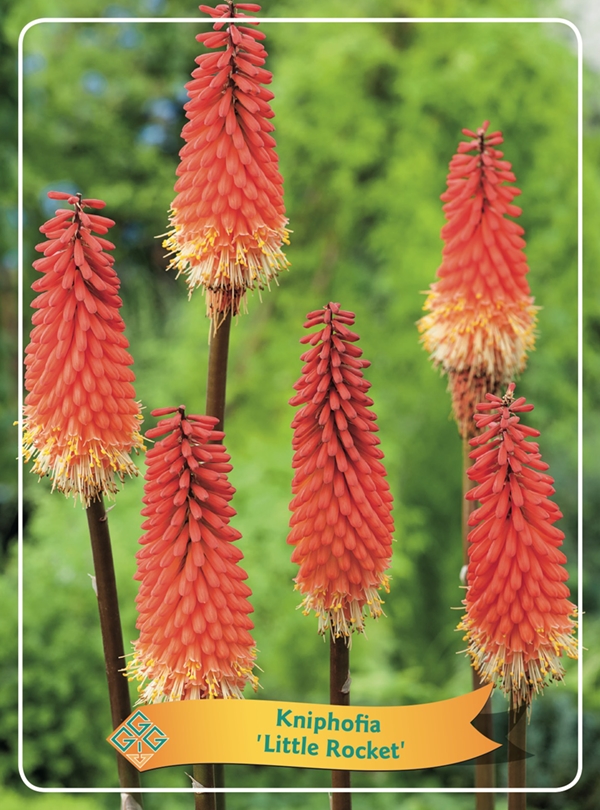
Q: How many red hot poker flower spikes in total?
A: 6